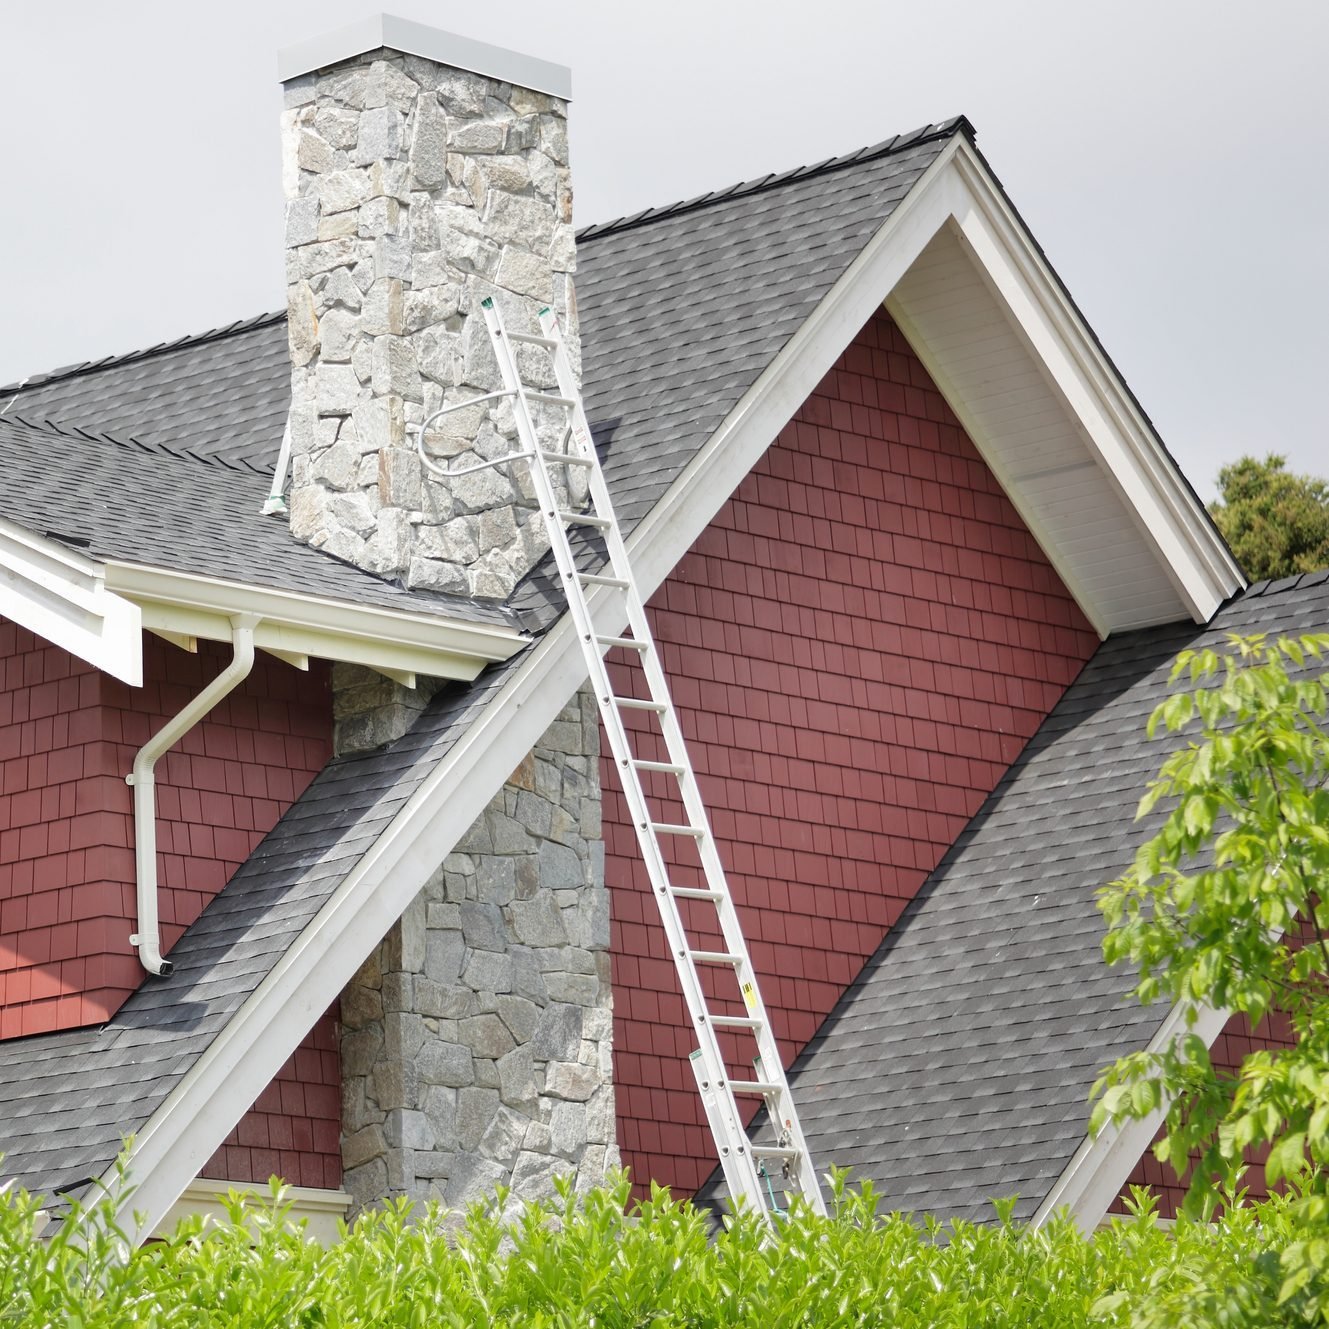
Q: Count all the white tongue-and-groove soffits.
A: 1